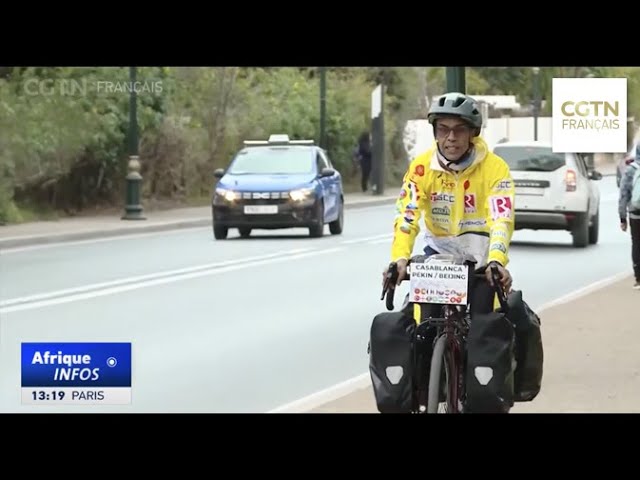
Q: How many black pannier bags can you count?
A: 3